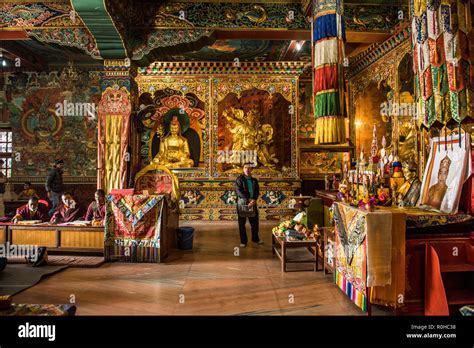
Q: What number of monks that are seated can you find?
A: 3